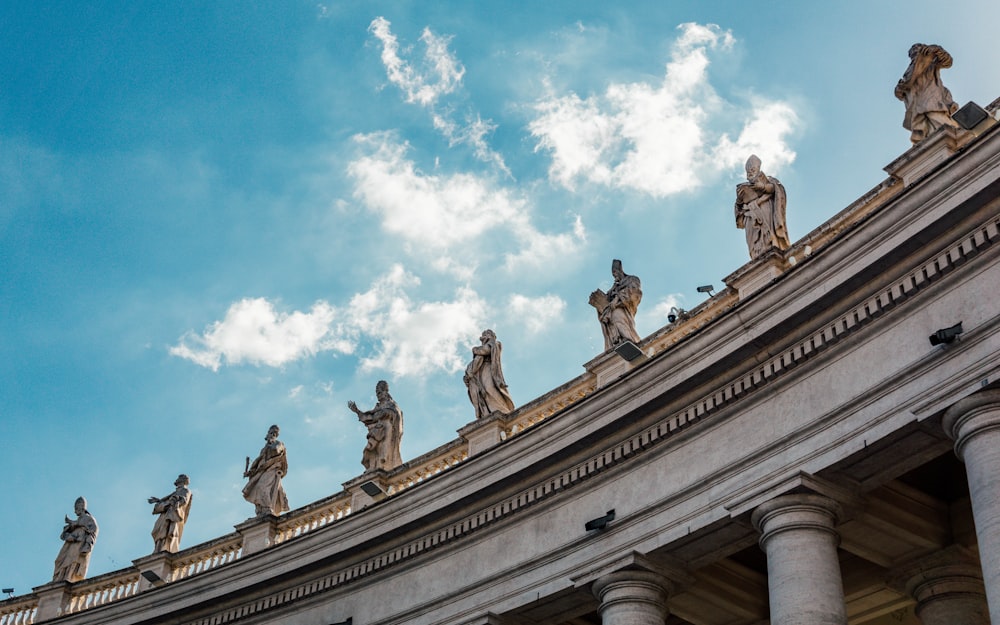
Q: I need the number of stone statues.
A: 8